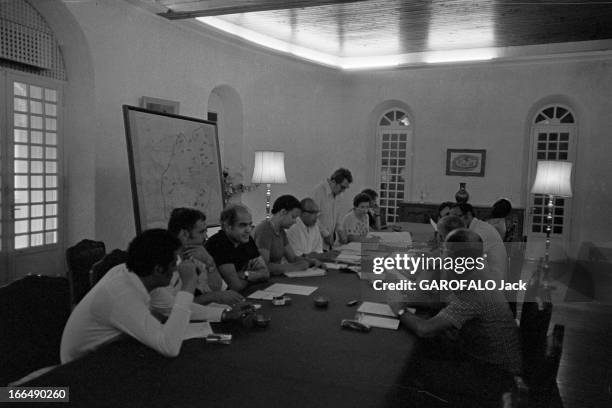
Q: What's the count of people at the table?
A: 13